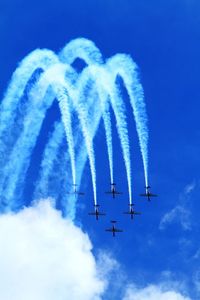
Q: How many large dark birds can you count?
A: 0